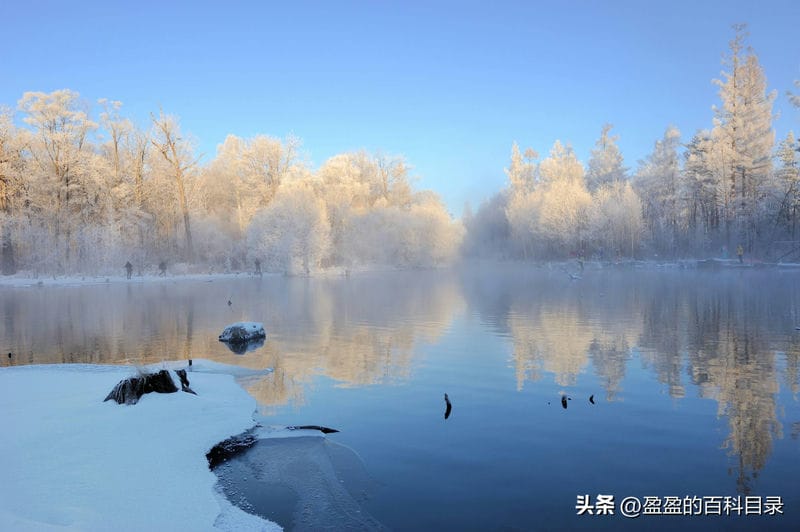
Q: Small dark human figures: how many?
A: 3